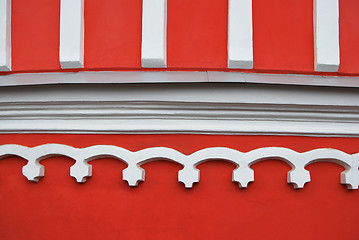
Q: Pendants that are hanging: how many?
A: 7